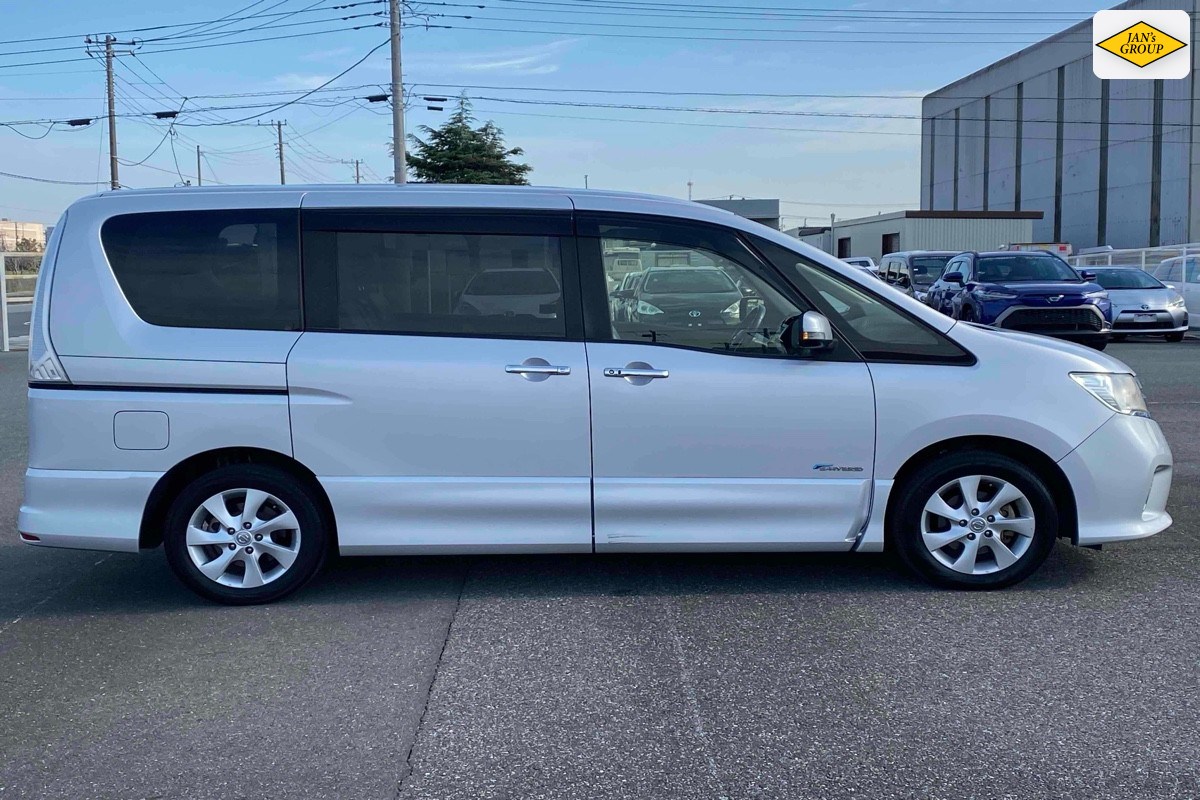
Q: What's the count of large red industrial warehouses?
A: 0